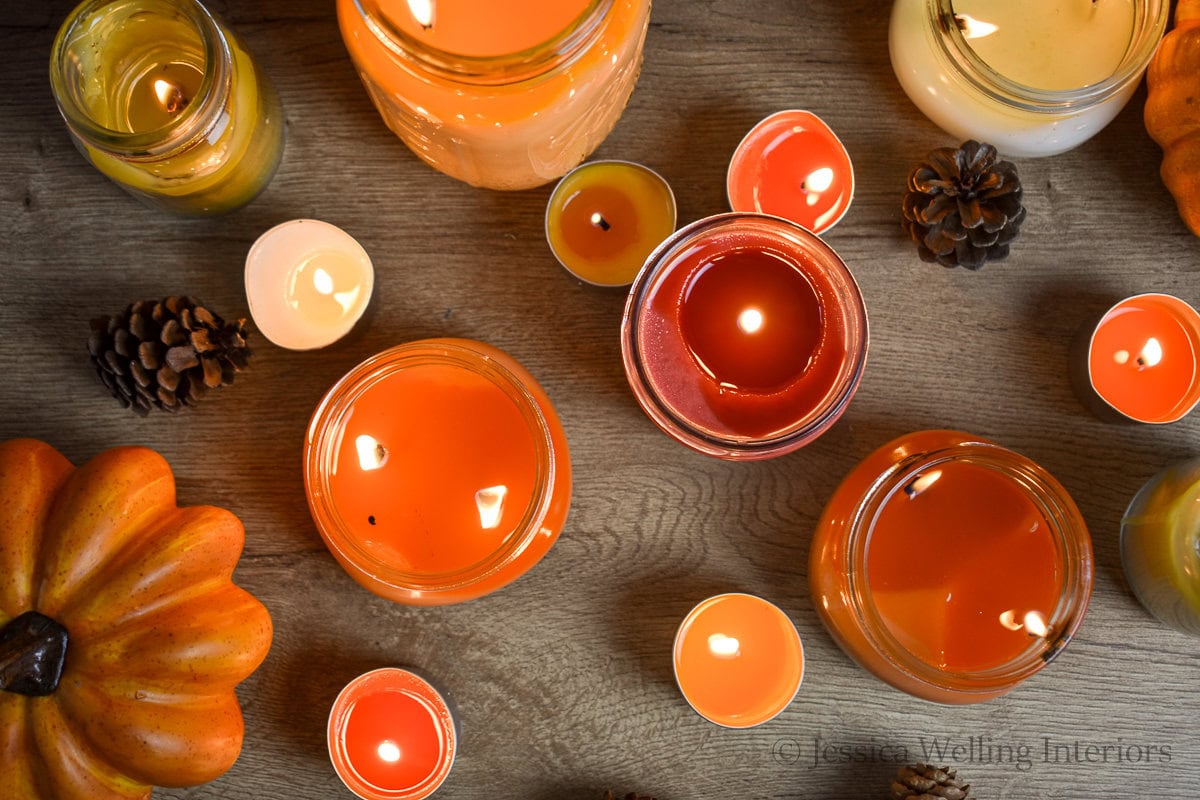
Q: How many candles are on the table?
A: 13